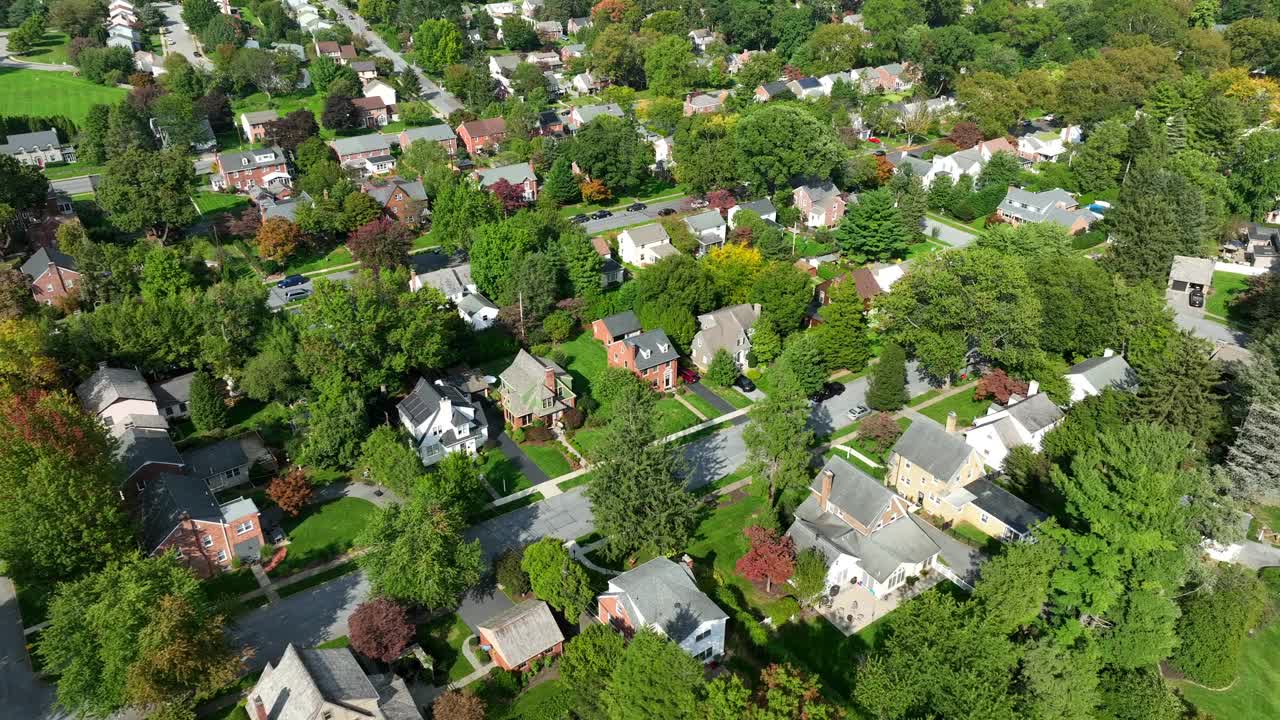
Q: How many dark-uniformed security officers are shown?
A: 0